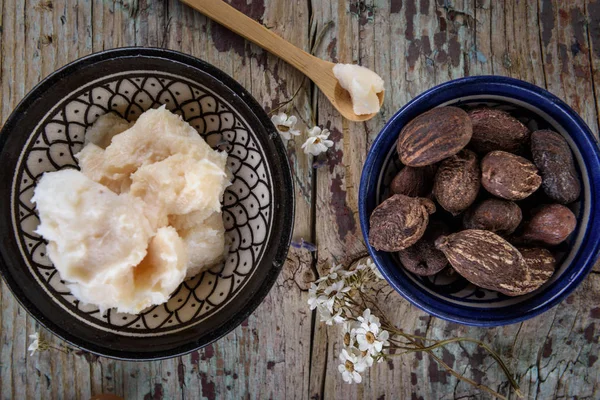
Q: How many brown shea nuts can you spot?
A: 12